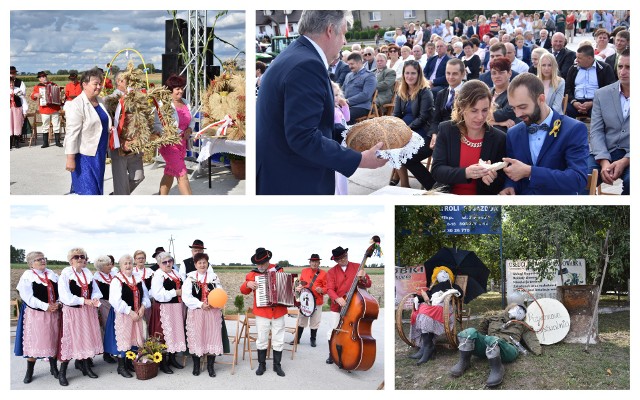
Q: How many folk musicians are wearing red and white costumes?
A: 3